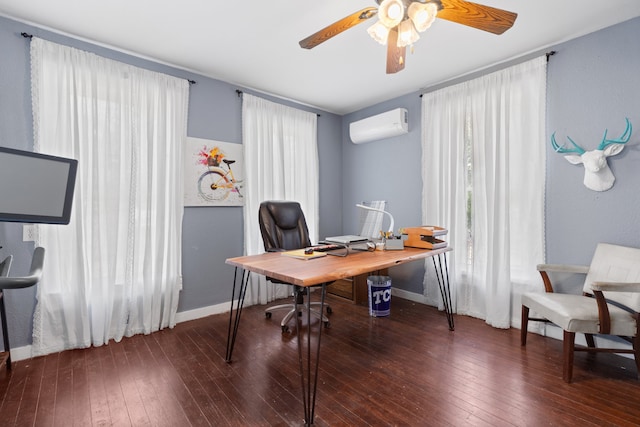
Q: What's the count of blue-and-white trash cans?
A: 1